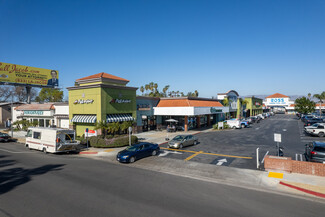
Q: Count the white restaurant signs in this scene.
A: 2